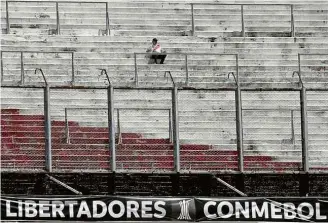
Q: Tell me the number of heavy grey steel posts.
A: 5